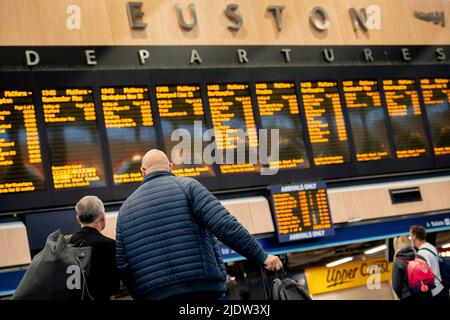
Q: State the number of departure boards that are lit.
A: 10